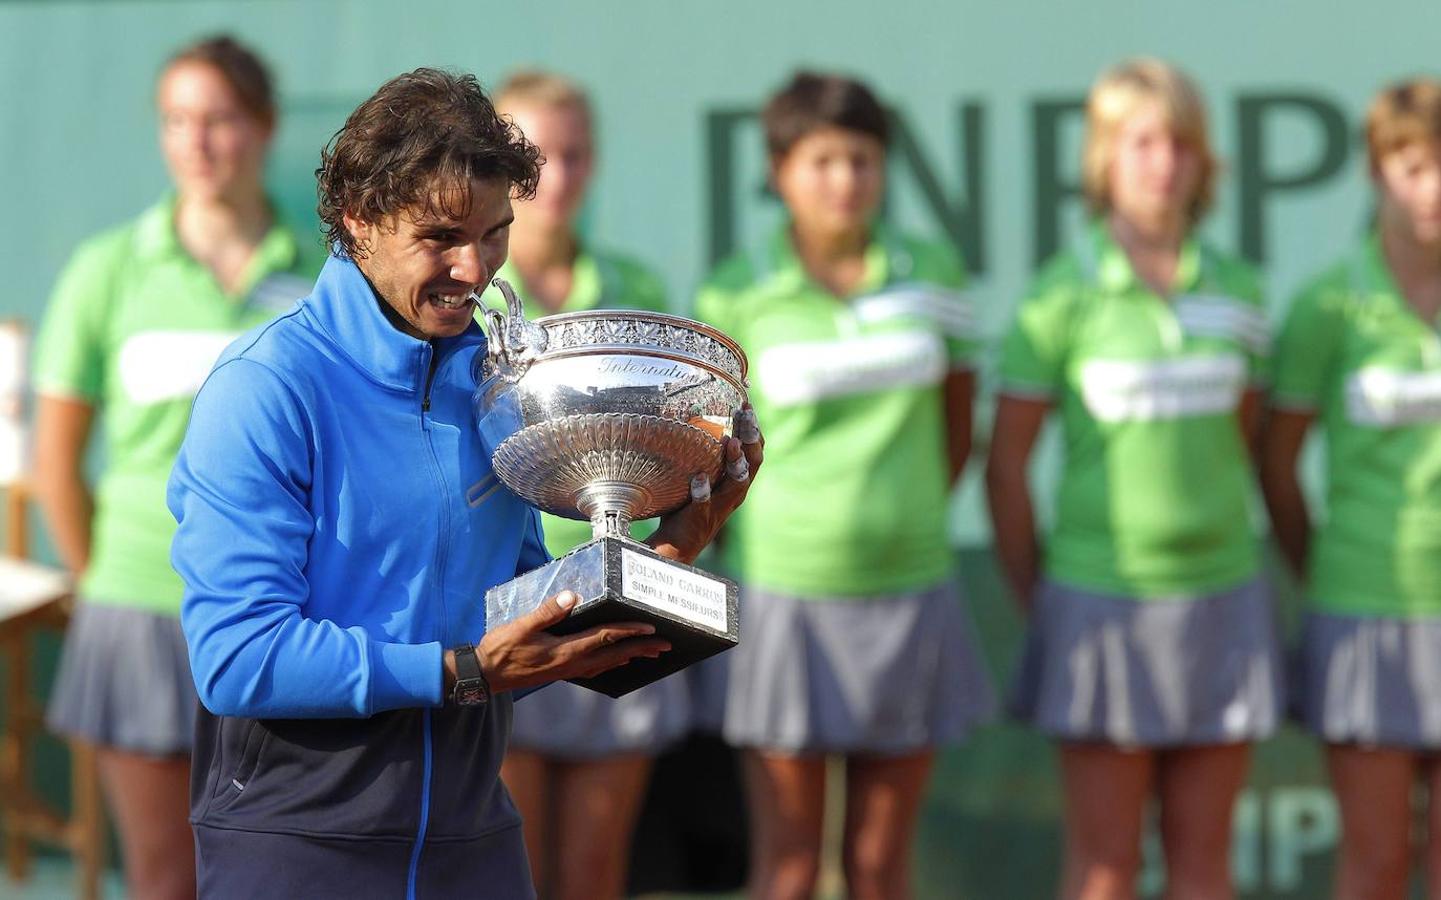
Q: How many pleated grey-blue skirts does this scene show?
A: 5